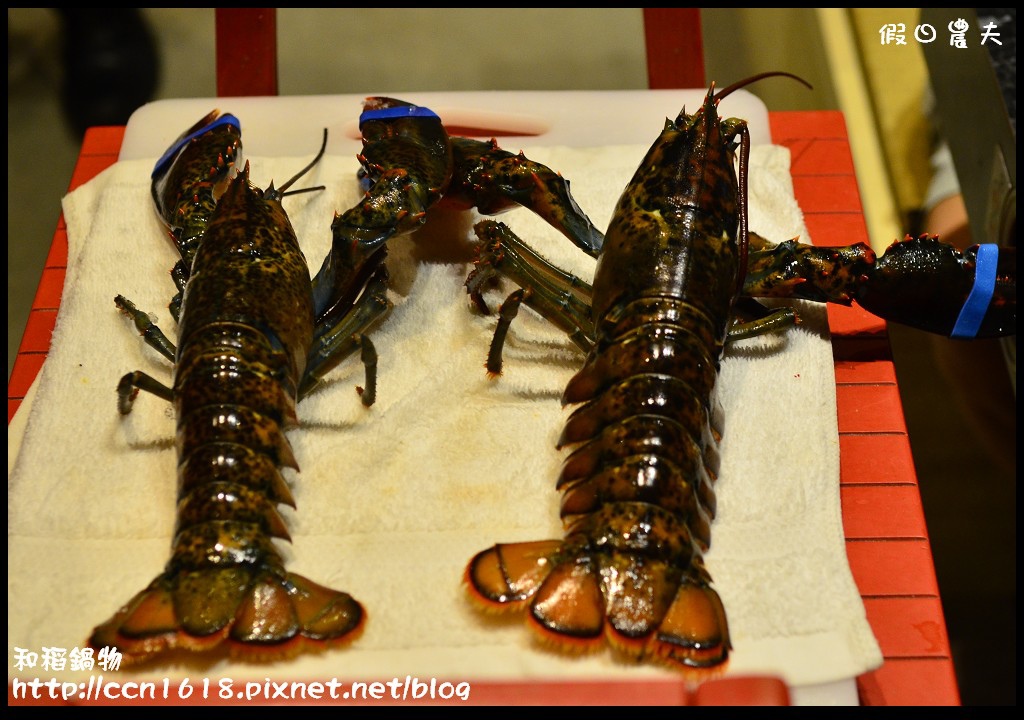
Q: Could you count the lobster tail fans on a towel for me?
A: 2